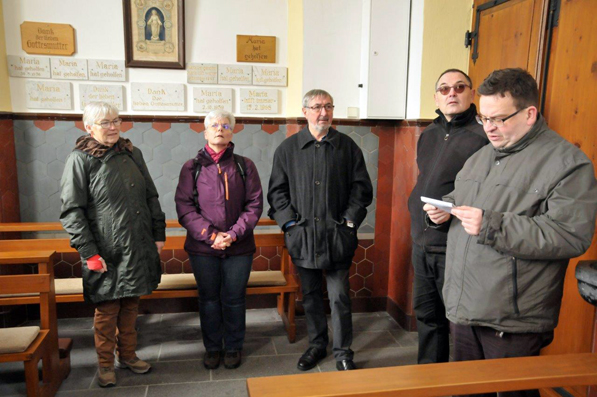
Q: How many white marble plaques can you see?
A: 11